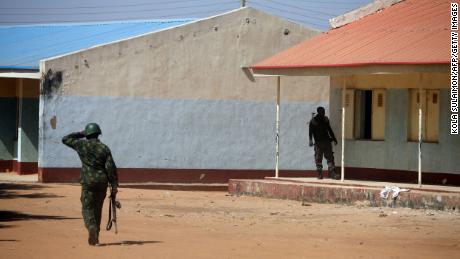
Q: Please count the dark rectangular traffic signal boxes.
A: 0